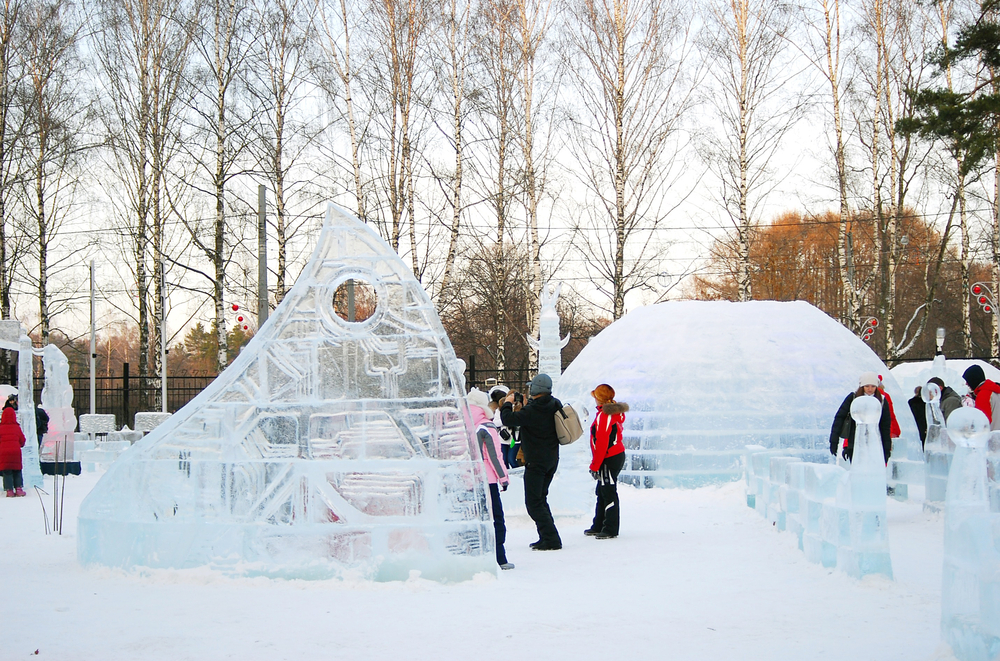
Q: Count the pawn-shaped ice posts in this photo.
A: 3